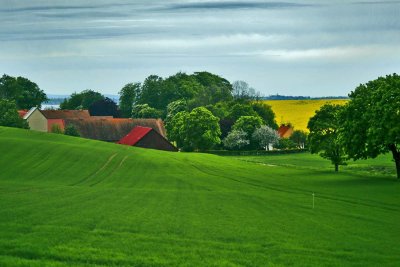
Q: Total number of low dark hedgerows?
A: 1